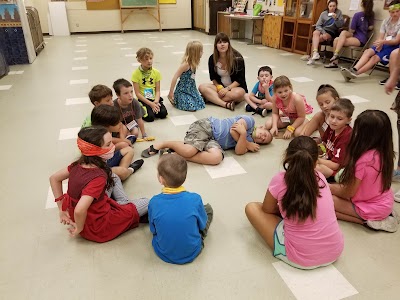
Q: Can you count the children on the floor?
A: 14